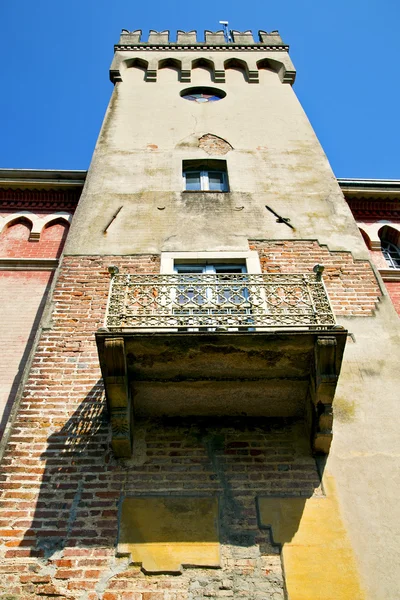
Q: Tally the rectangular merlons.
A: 6